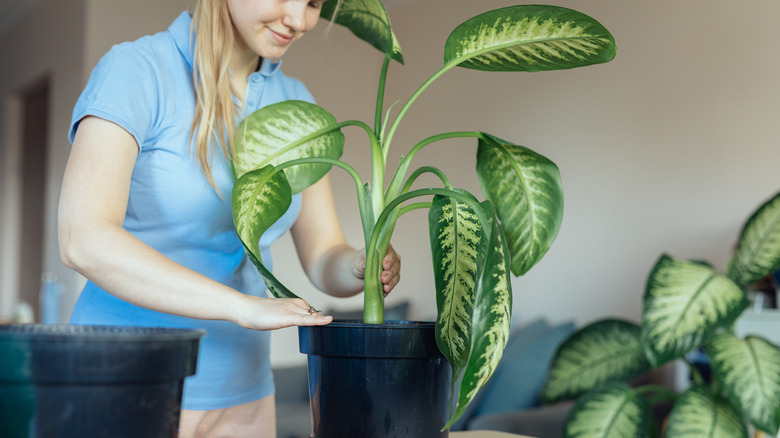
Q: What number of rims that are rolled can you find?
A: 2